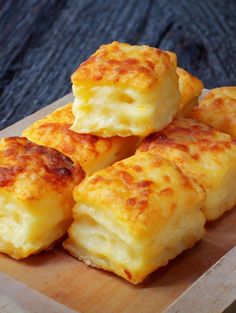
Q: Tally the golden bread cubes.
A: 7